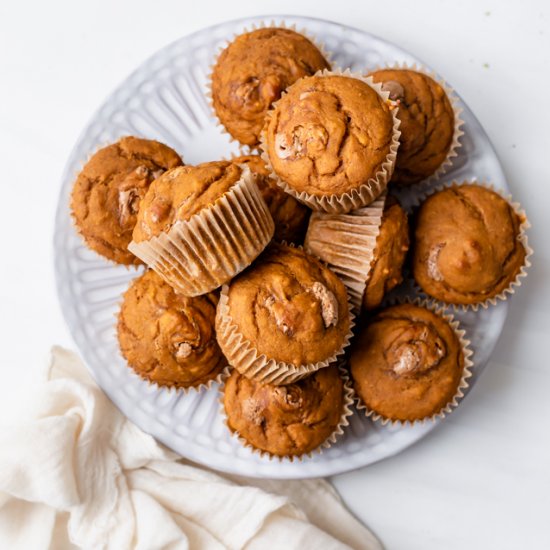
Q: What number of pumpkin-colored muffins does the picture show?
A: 12